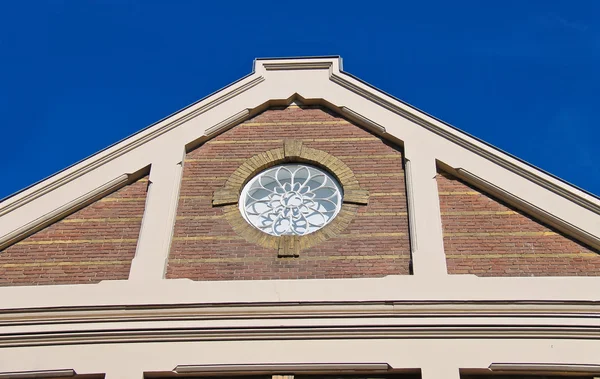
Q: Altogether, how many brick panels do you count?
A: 3